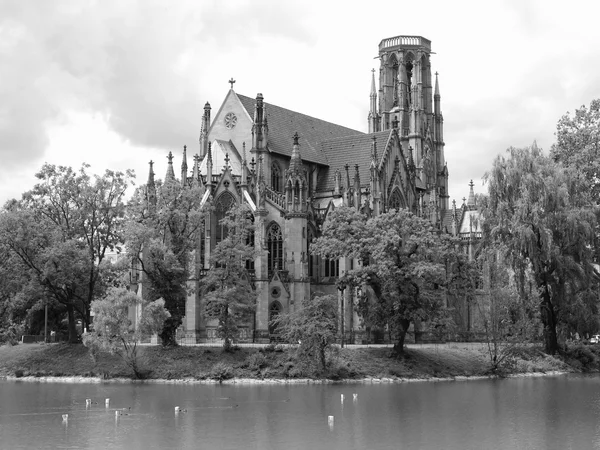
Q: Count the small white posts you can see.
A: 8